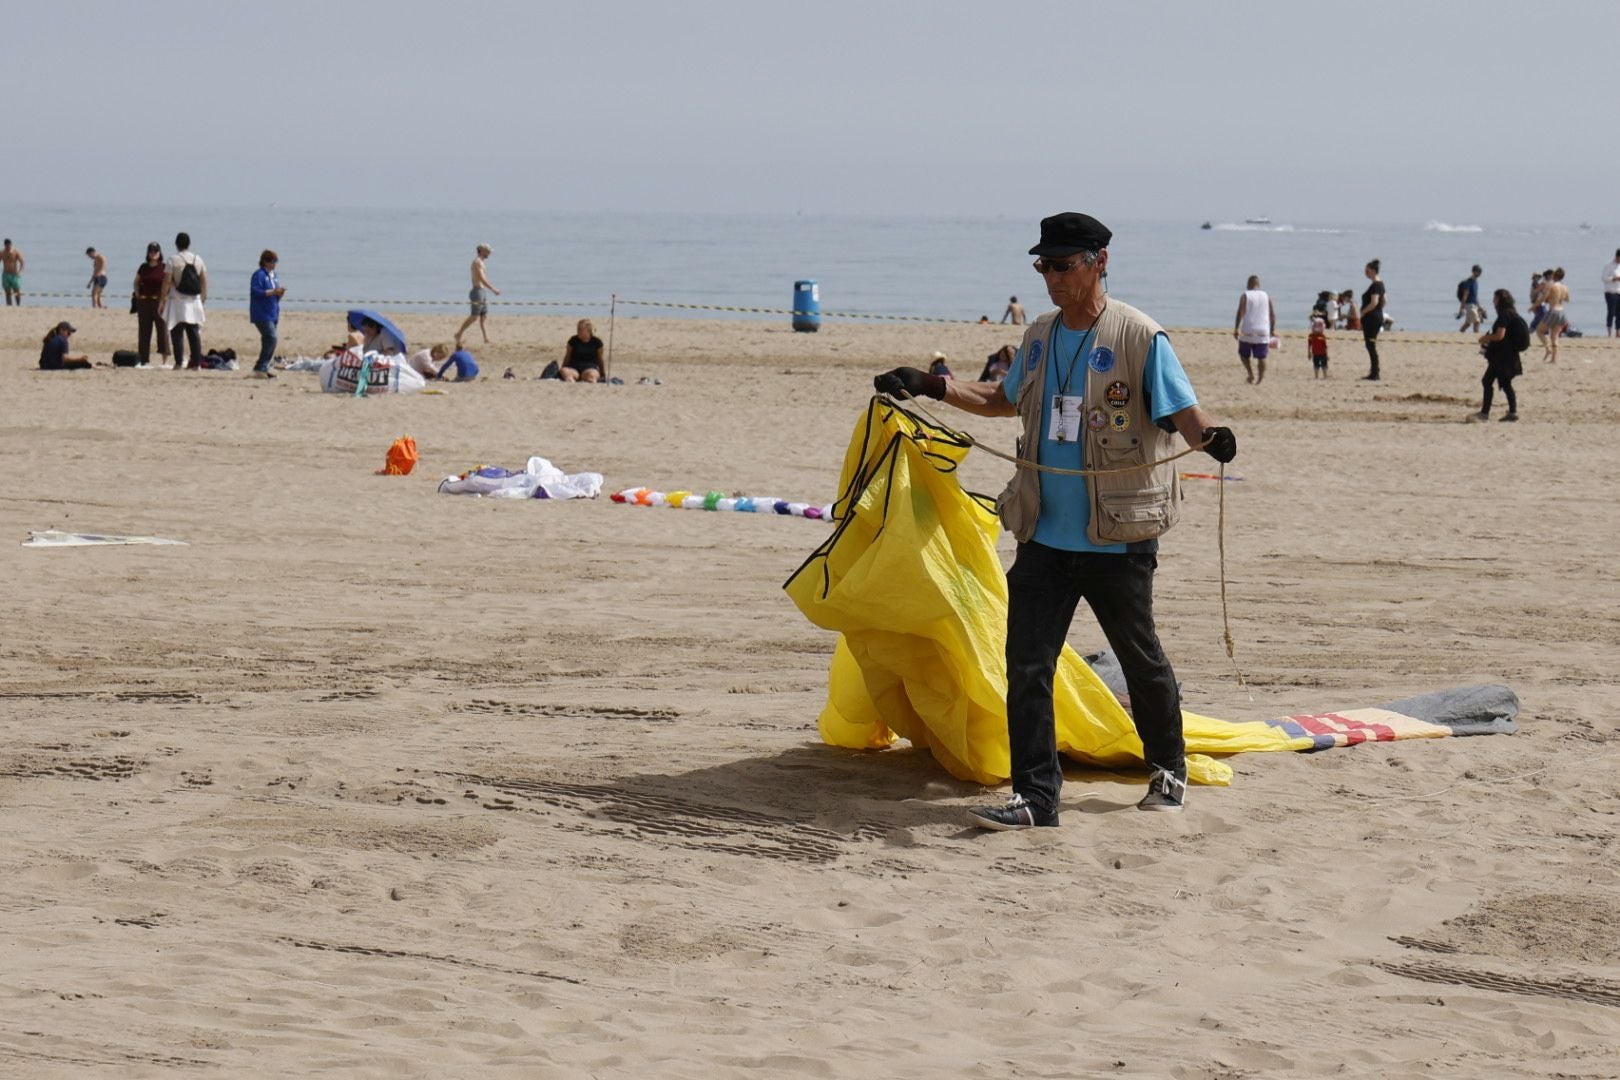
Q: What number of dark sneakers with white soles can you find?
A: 2